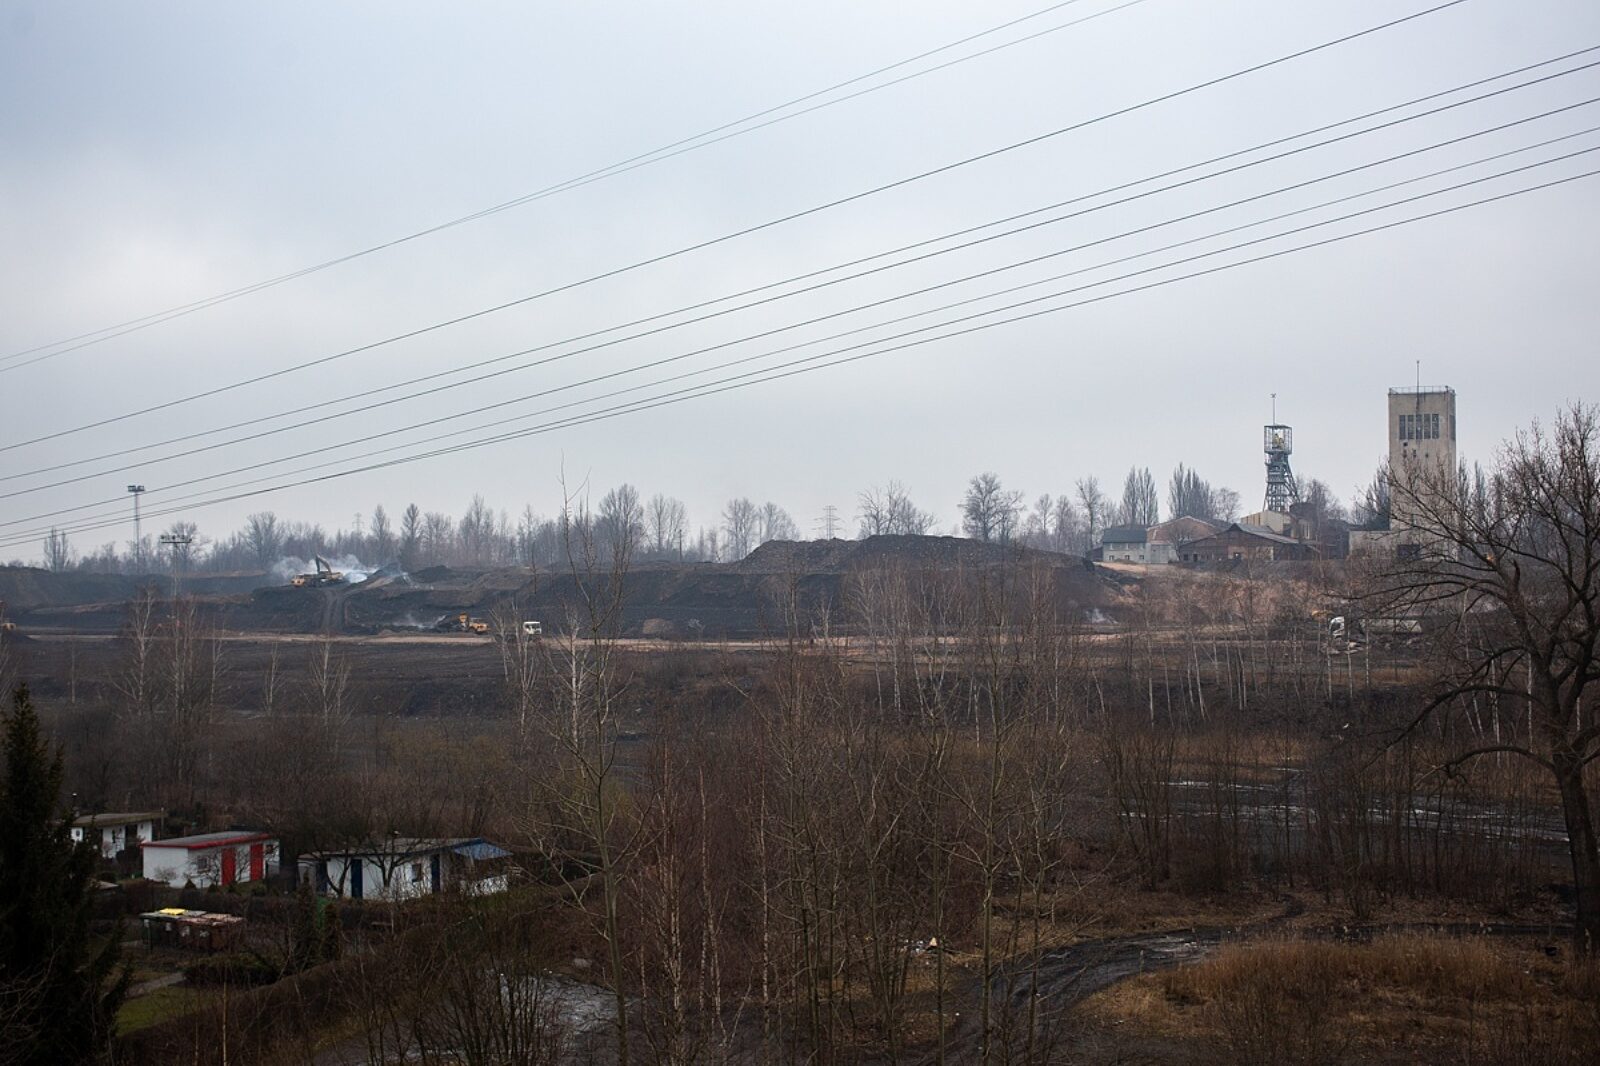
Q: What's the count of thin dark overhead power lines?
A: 9